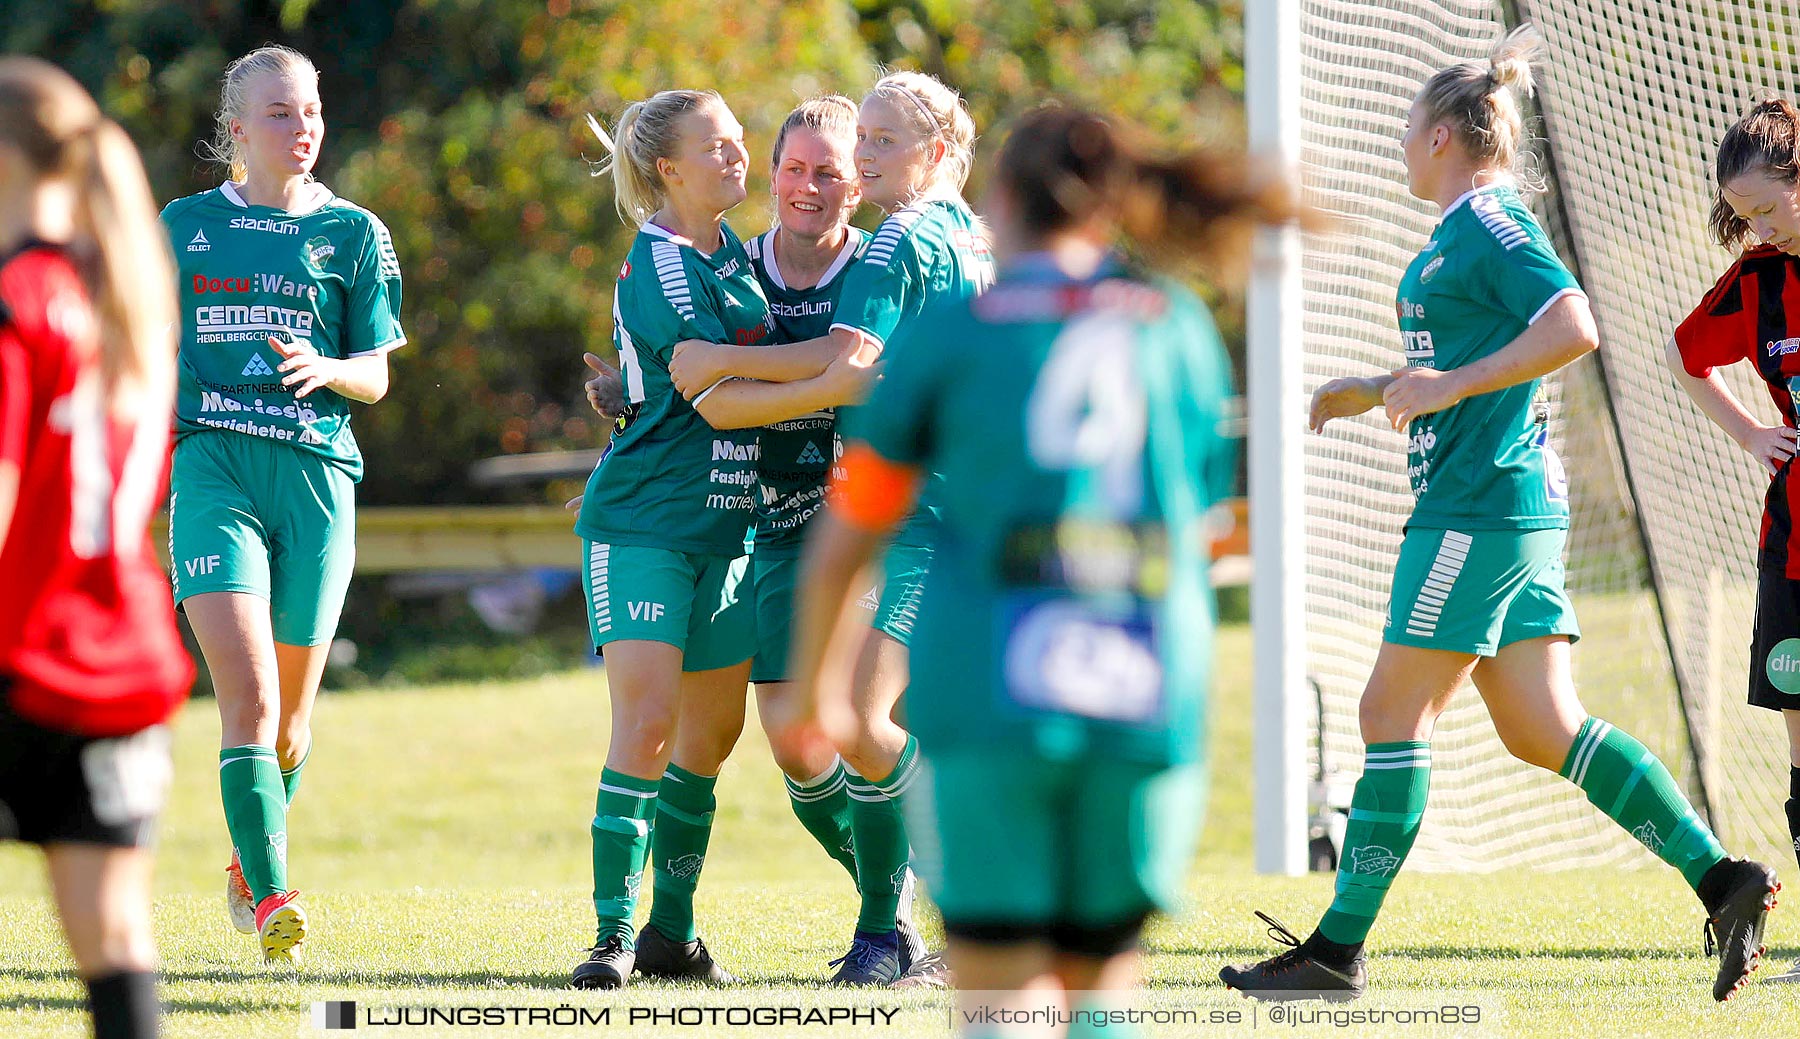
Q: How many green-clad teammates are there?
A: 6